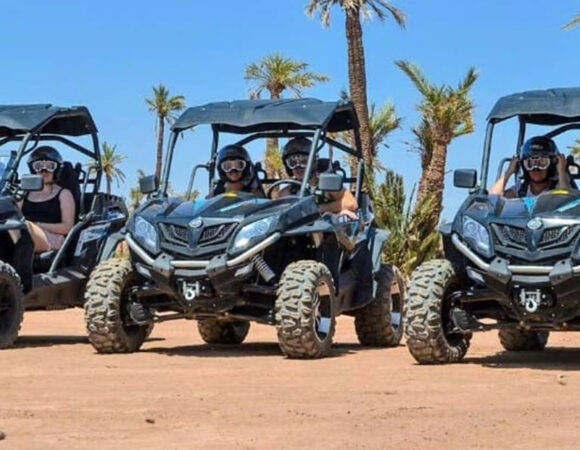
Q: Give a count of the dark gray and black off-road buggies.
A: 3